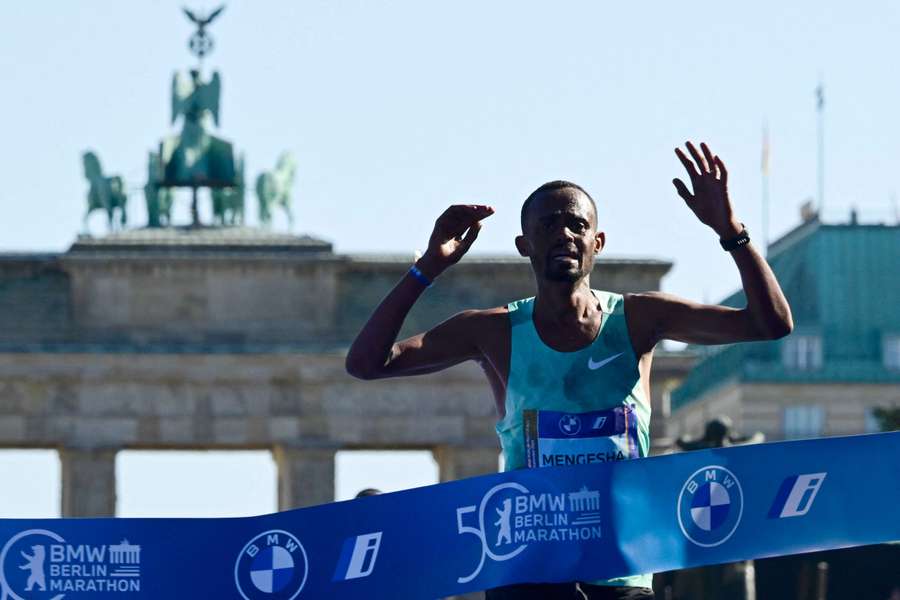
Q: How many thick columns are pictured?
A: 3